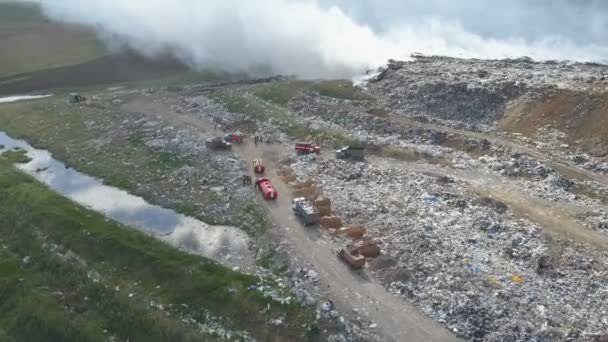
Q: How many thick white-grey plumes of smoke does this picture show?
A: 1